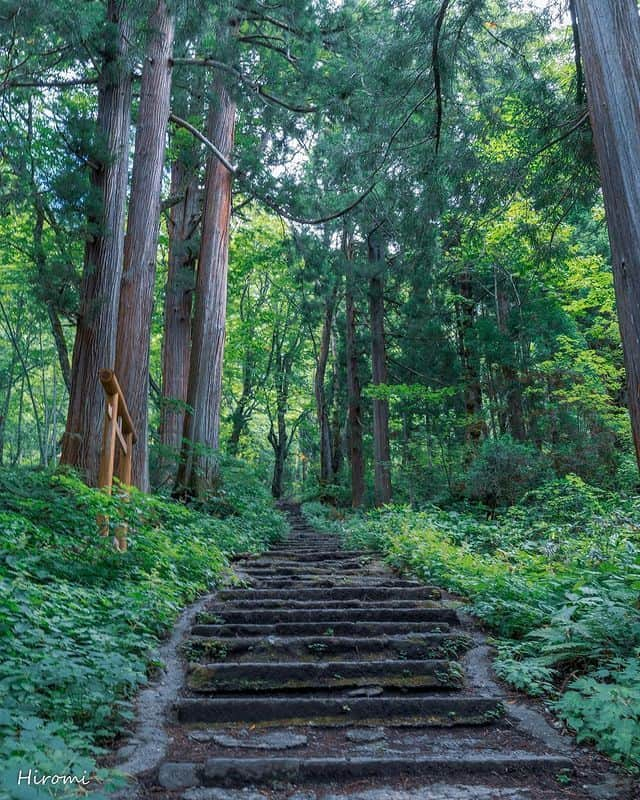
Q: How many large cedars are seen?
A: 5